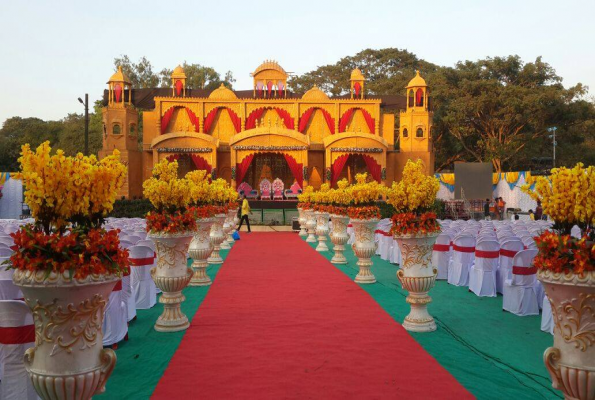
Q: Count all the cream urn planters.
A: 14